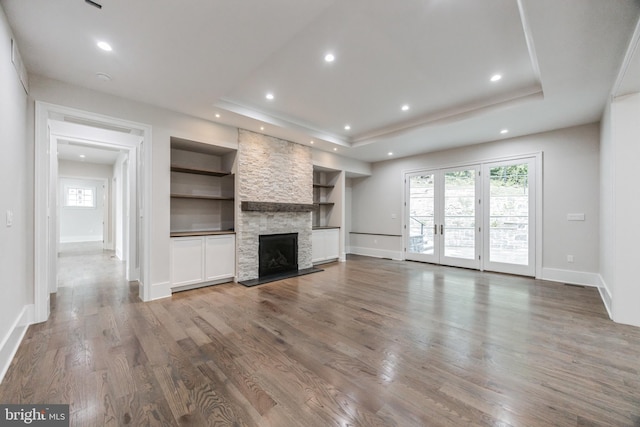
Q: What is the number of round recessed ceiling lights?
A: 13